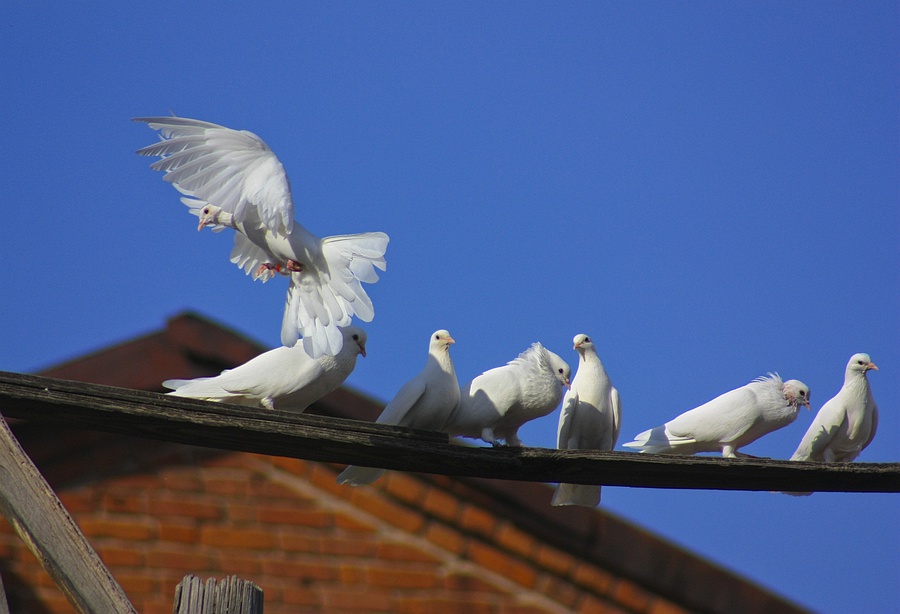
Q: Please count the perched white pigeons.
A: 6